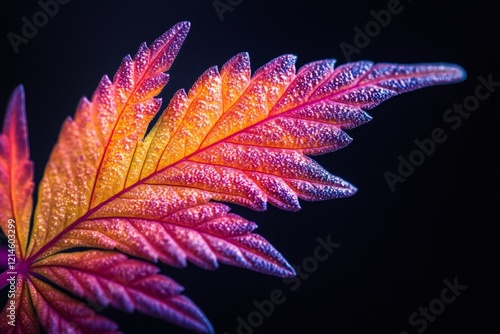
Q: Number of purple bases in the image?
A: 1